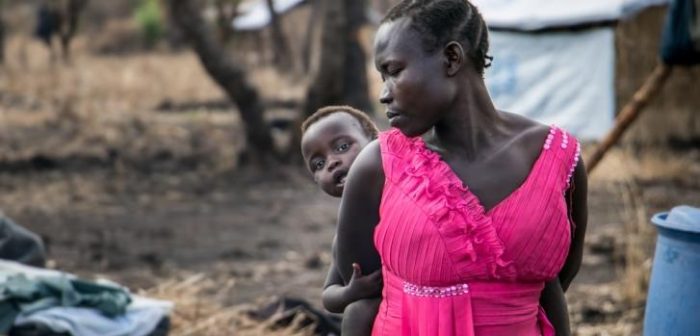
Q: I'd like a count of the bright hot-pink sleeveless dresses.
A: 1